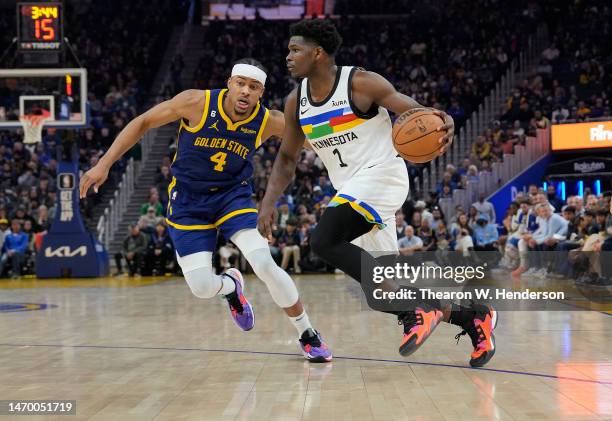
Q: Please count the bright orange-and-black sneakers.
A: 2